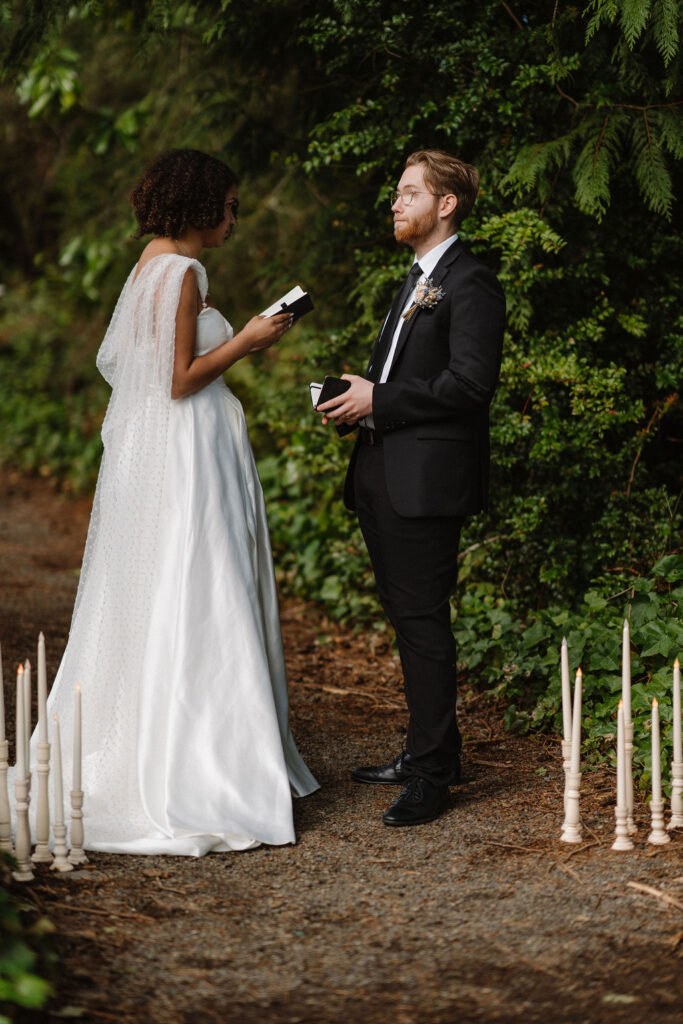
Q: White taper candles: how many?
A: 12